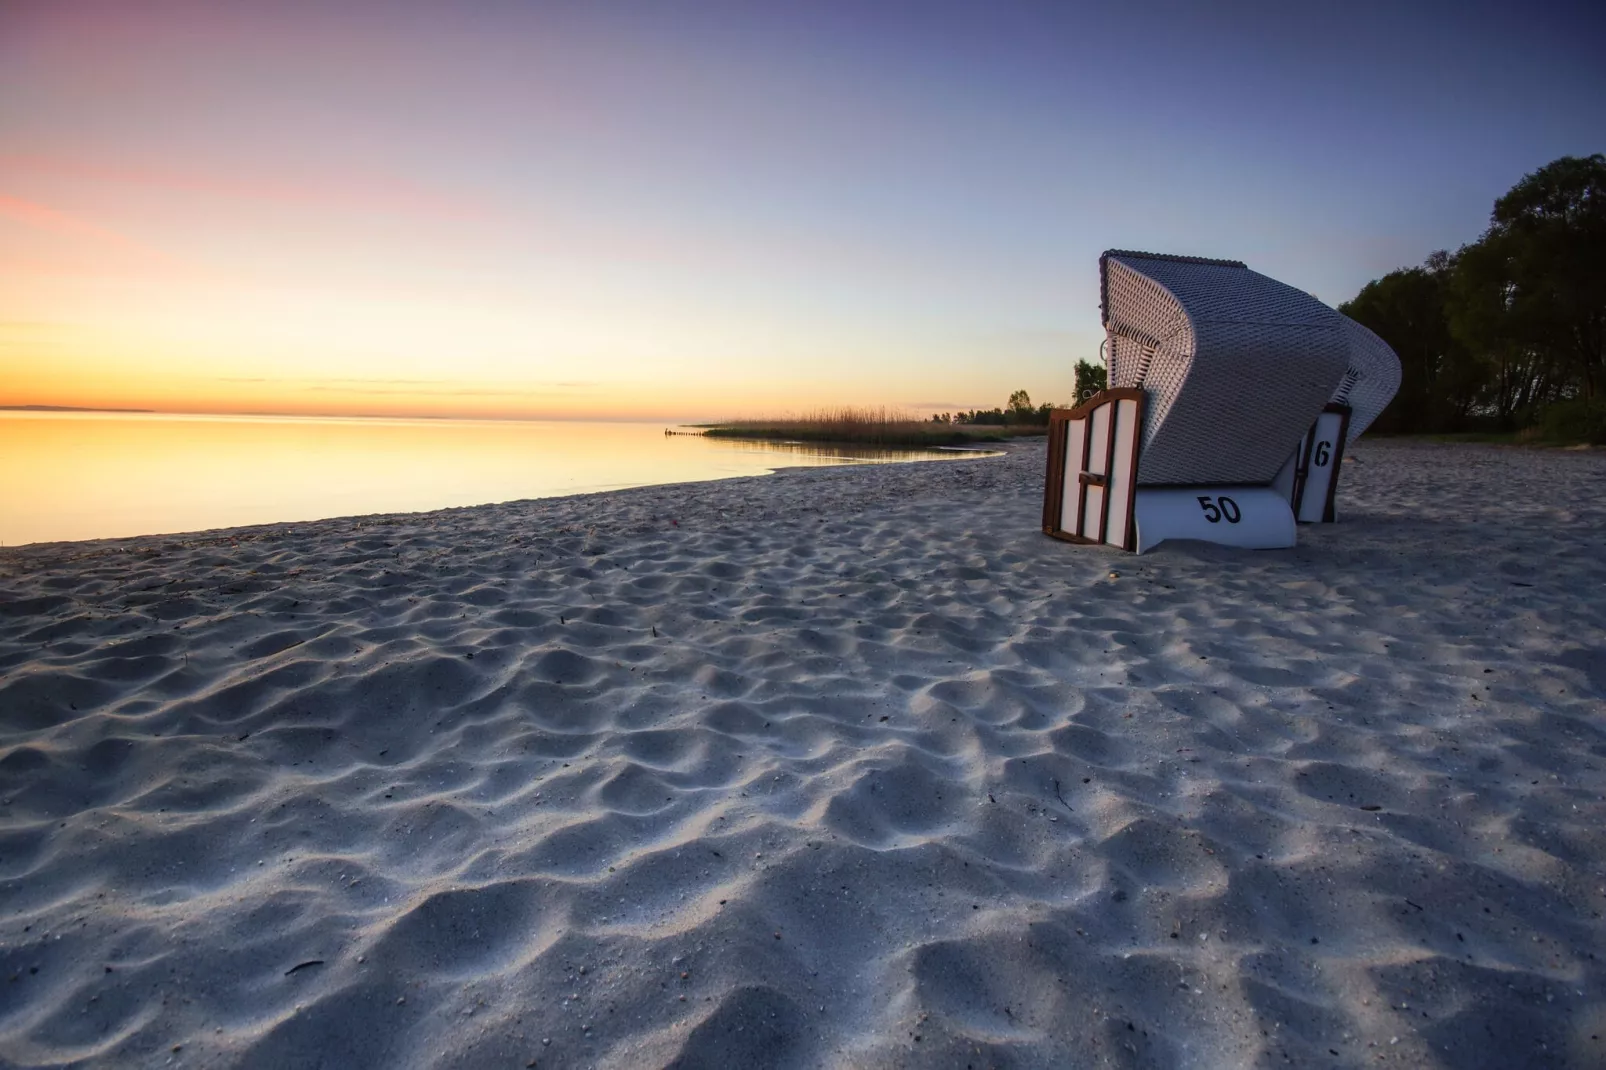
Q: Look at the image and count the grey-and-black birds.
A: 0